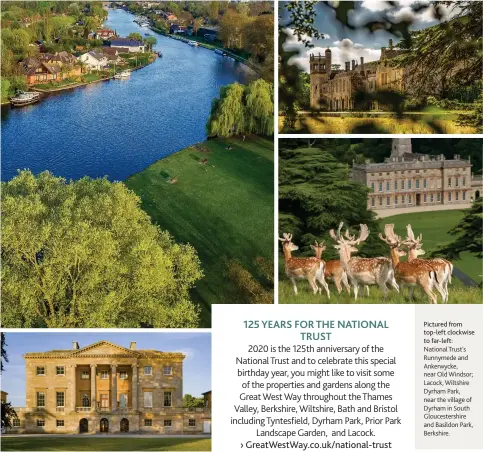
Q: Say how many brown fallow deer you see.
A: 5